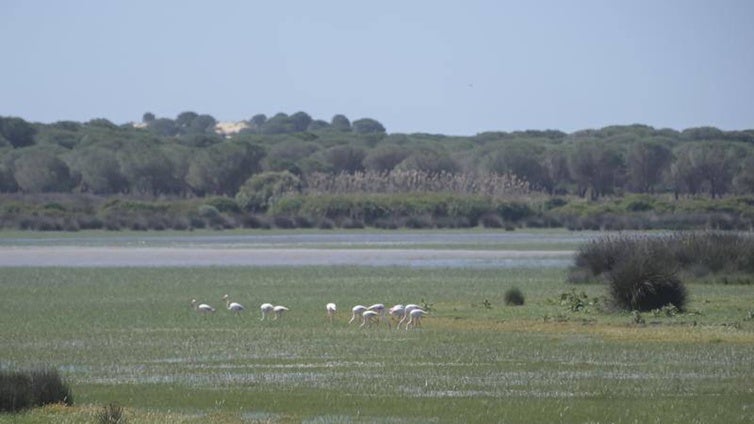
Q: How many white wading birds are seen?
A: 11